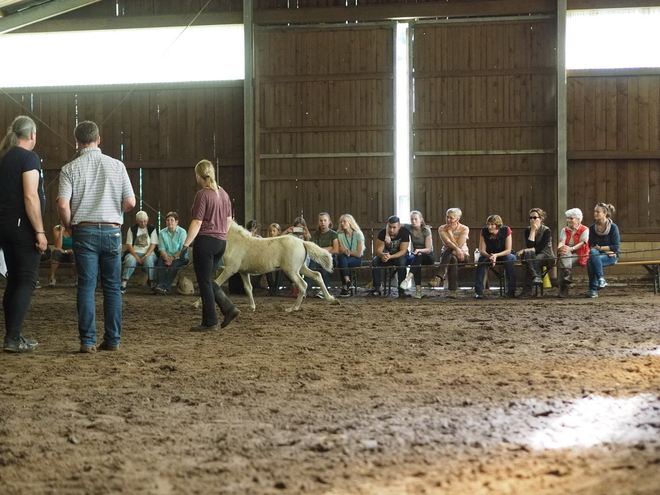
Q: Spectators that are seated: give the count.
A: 15